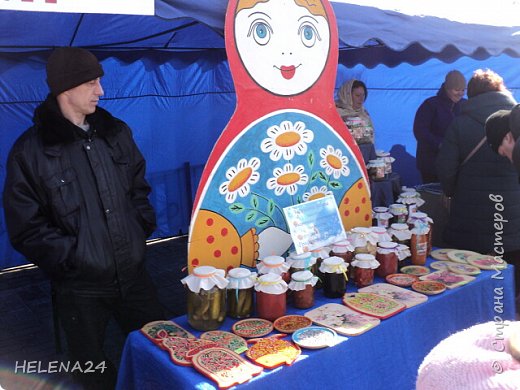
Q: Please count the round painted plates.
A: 11